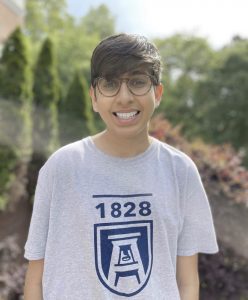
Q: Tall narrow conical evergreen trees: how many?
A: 3